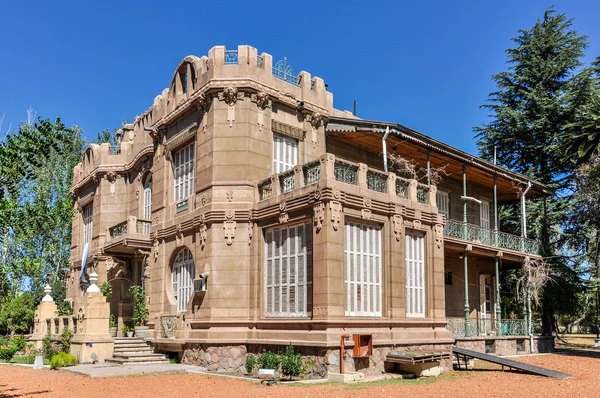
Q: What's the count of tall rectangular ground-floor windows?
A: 3